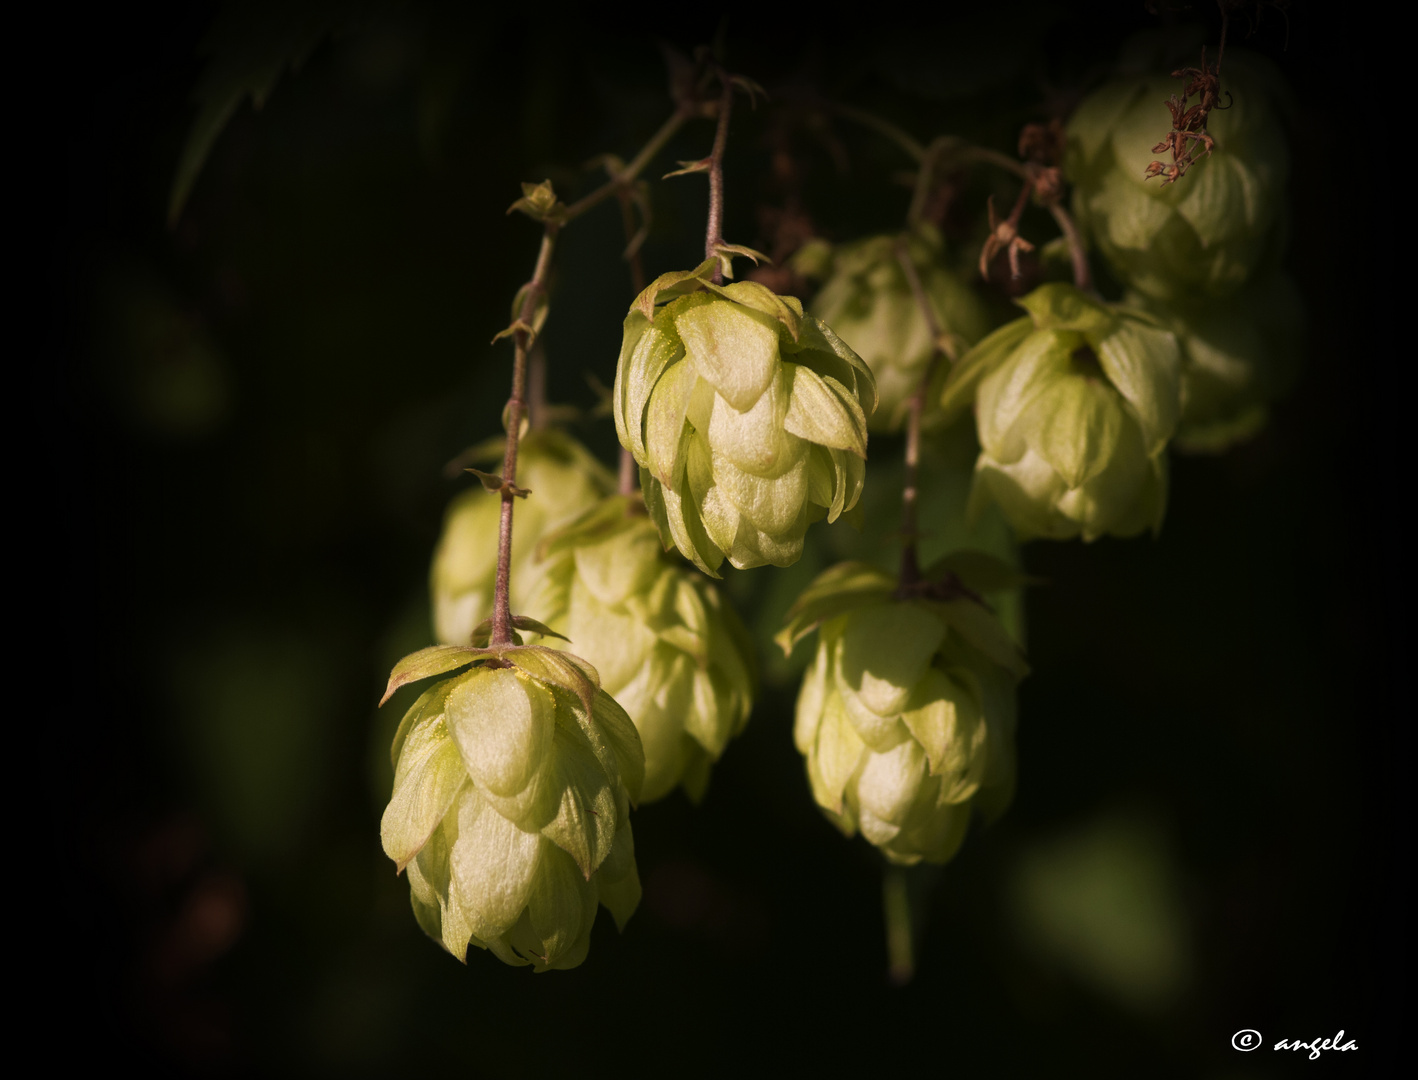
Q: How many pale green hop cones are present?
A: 9